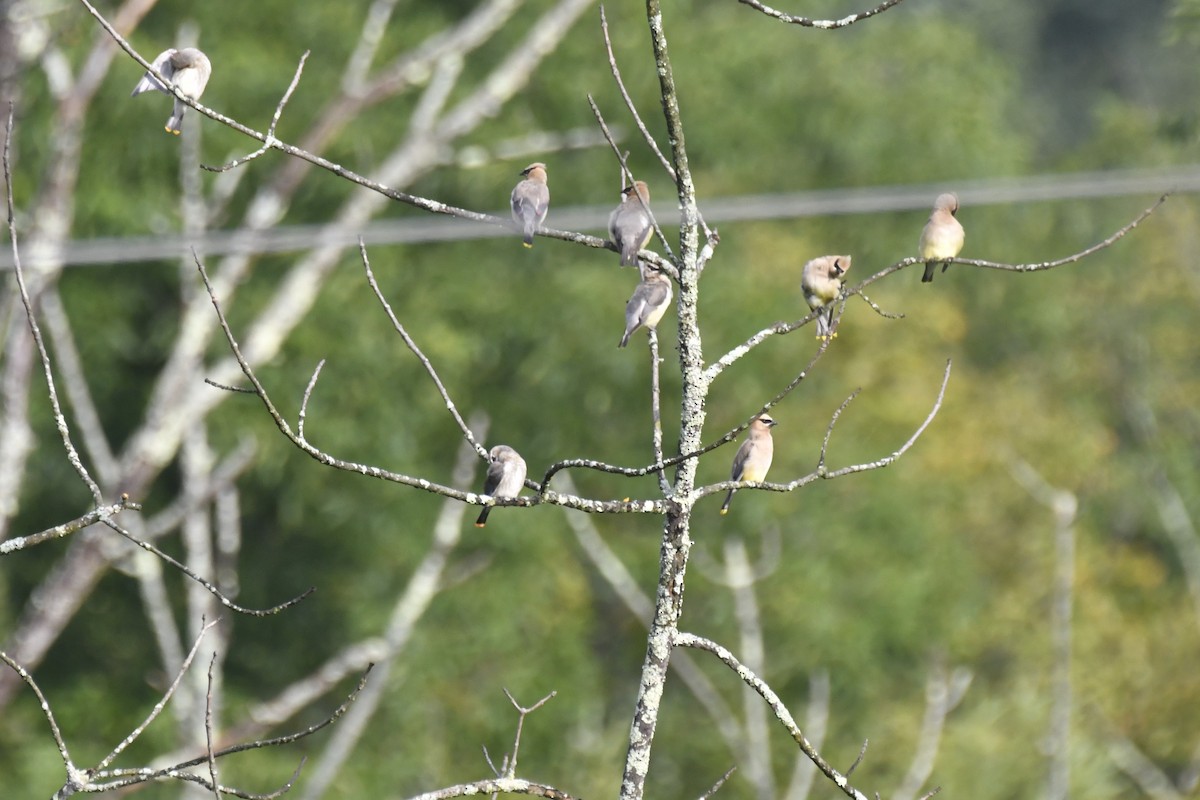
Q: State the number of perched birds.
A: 8